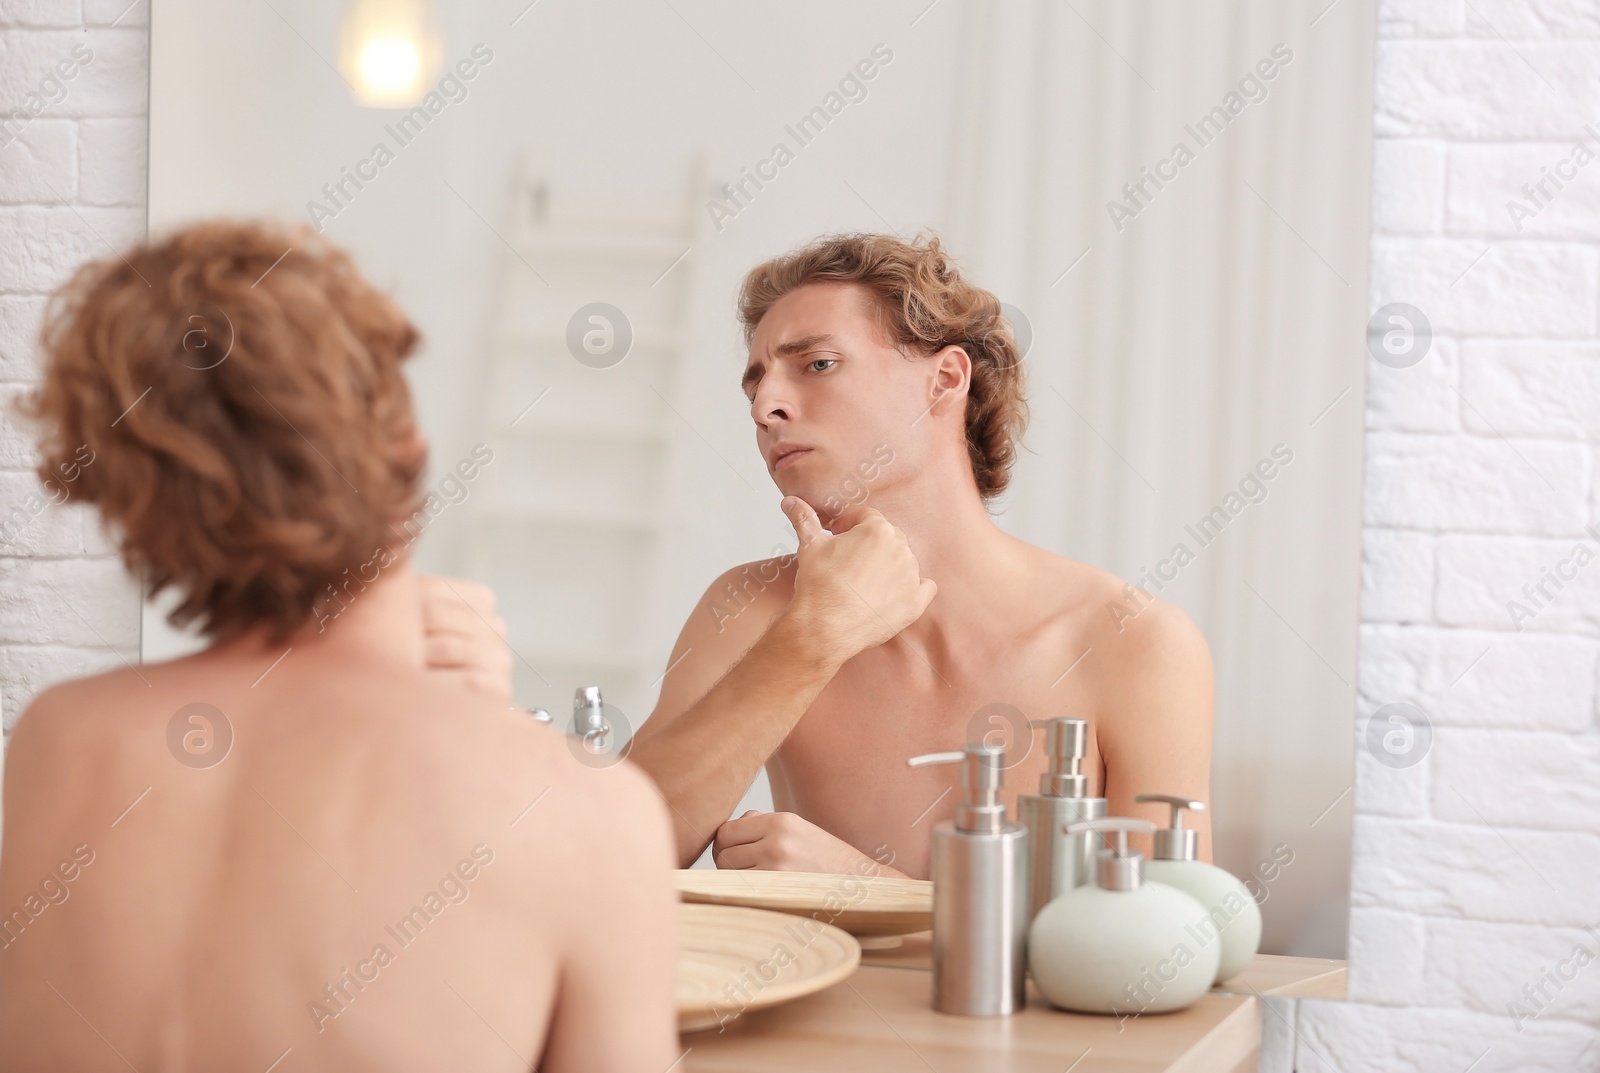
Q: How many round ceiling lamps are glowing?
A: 1